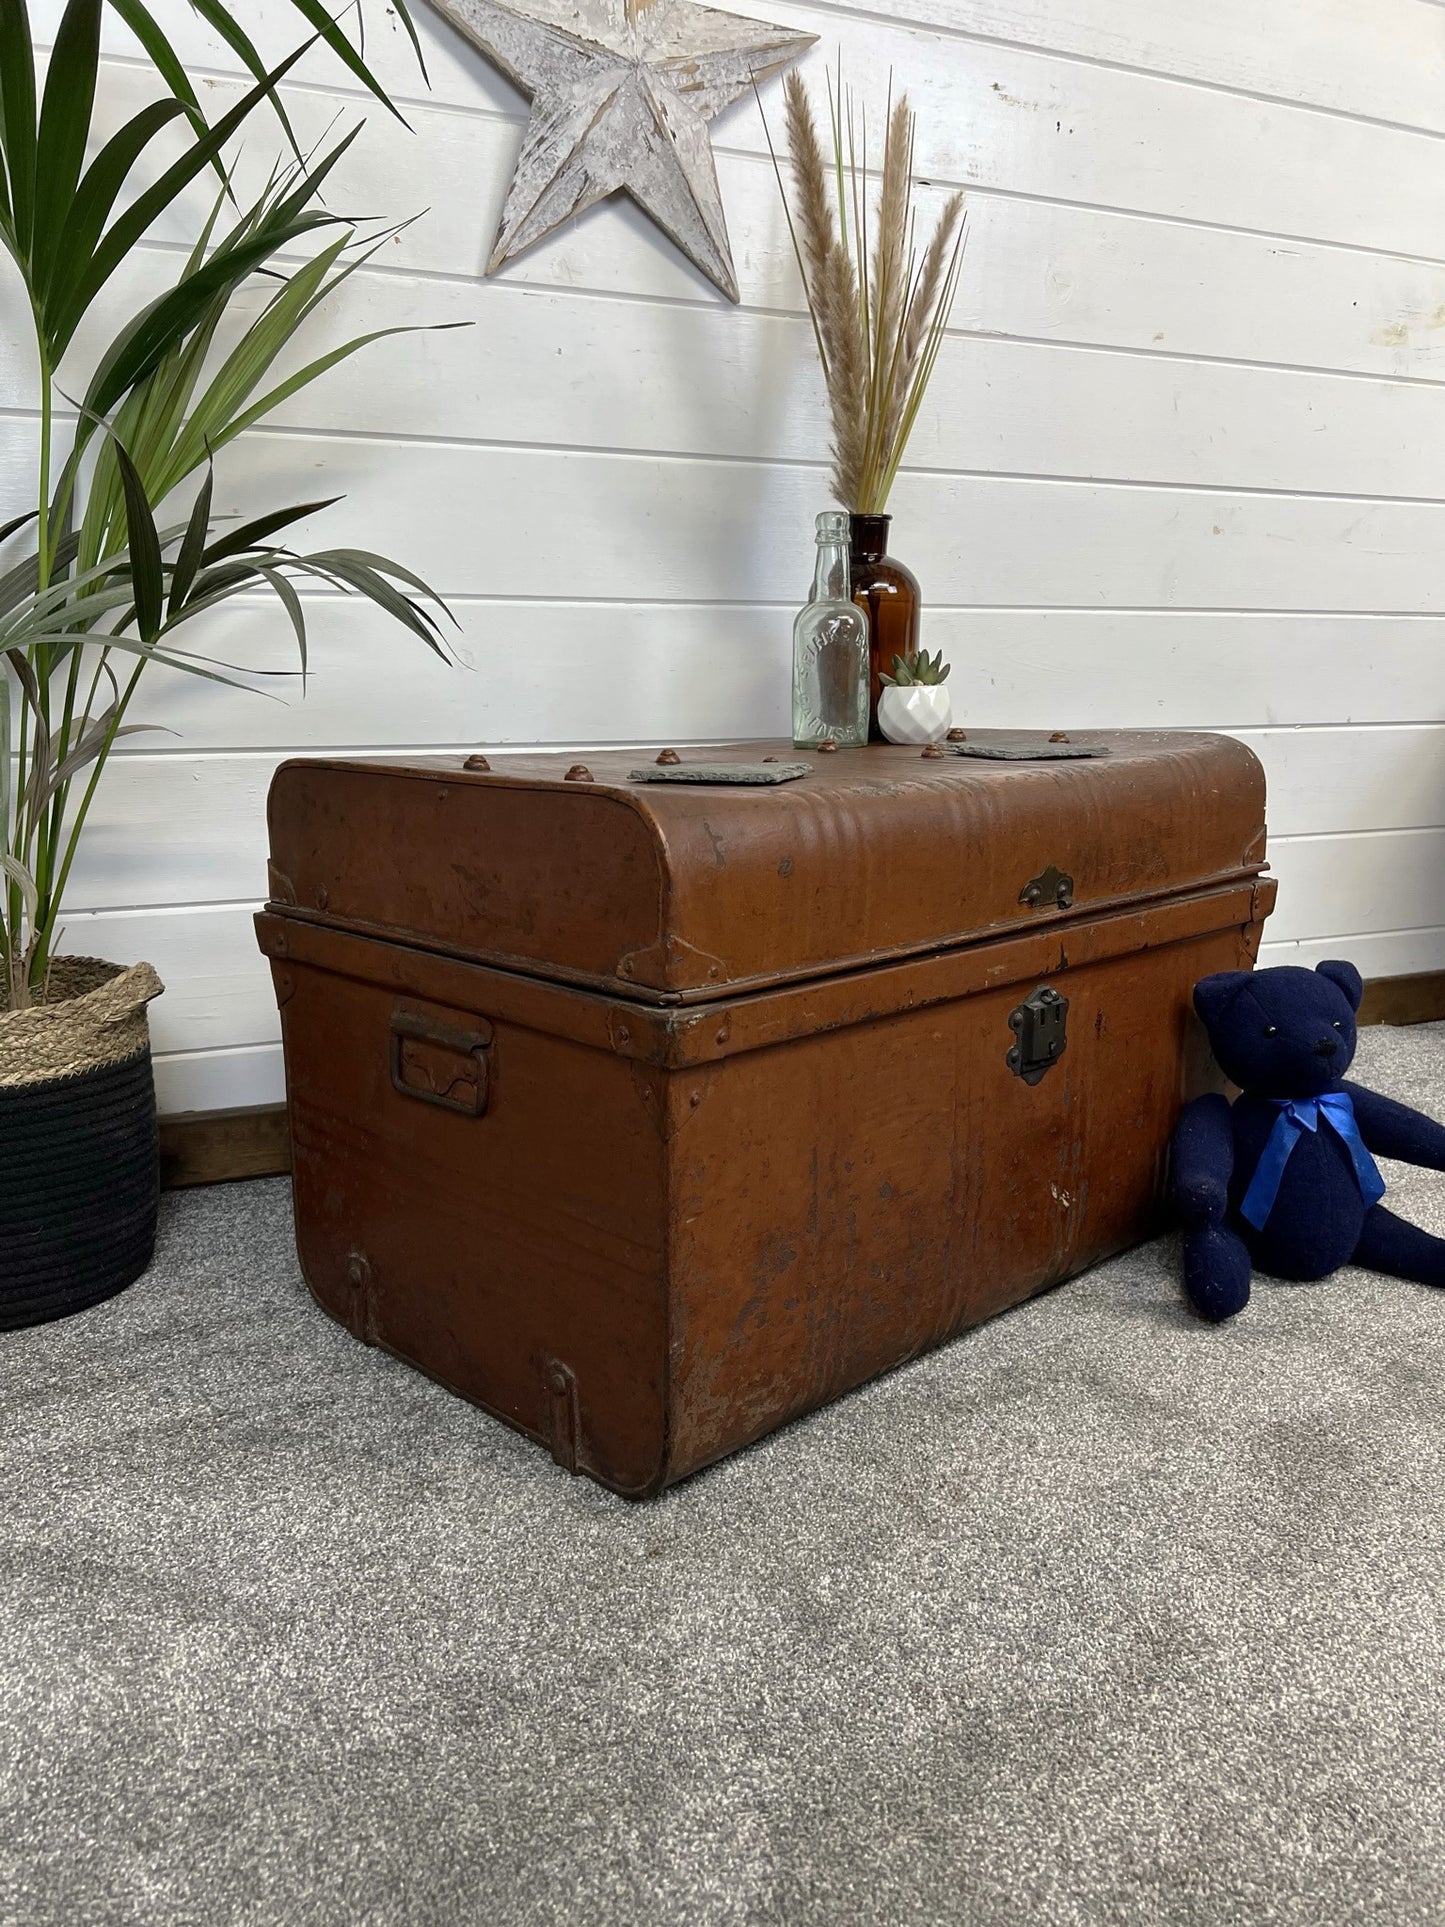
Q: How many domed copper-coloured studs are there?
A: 8